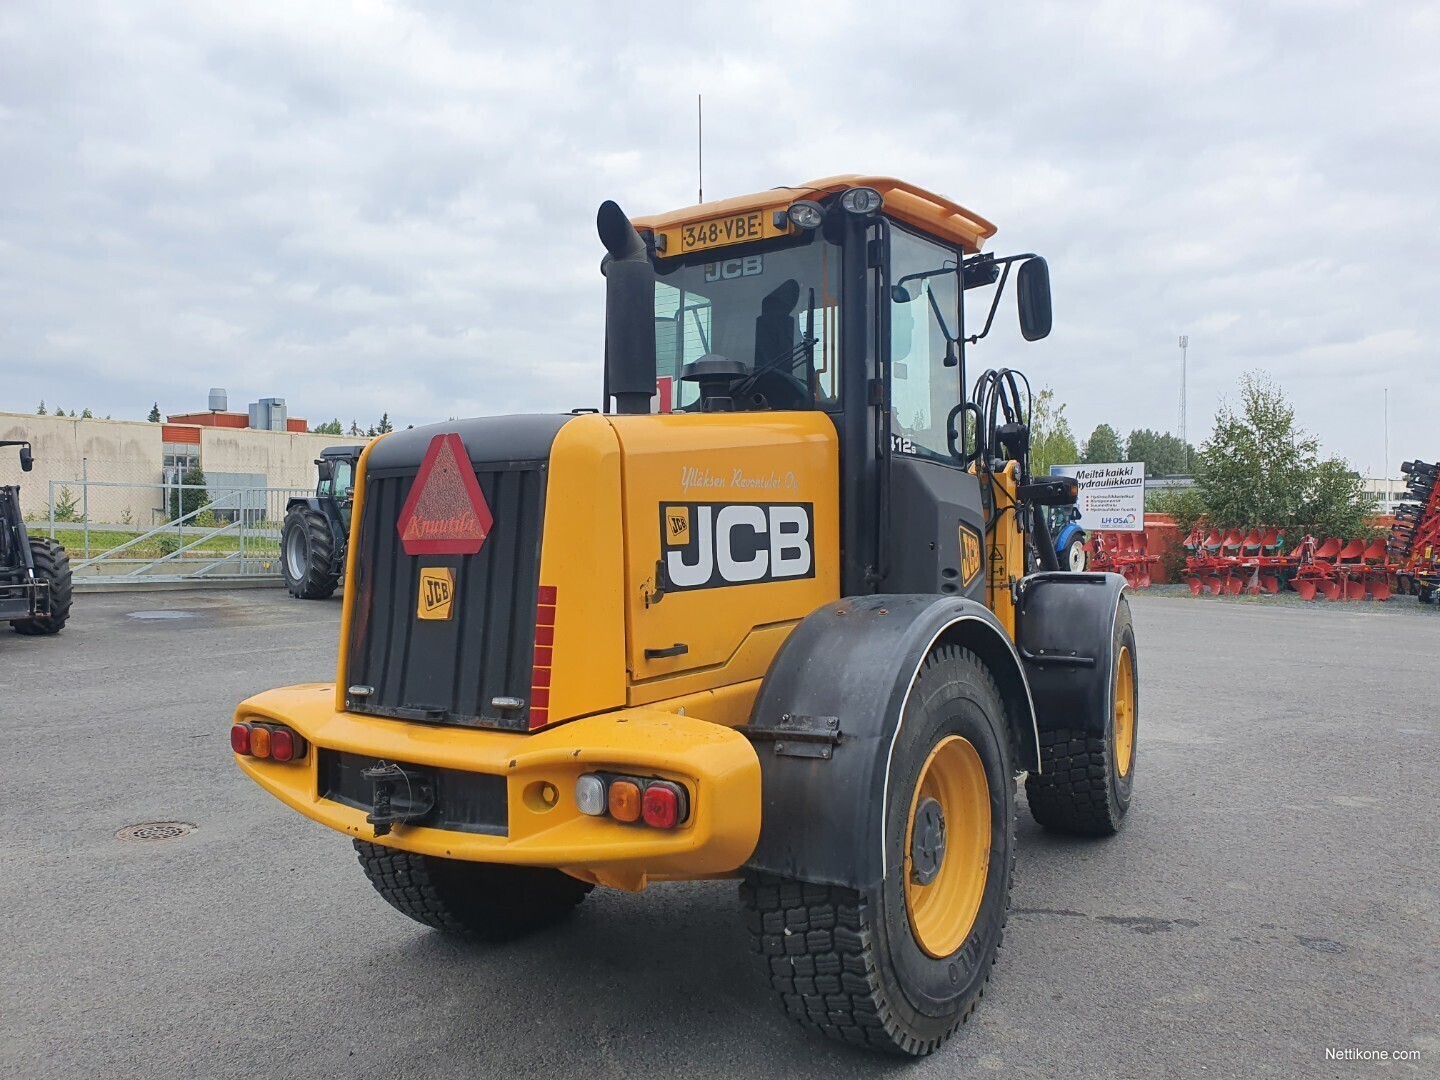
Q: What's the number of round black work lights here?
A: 2